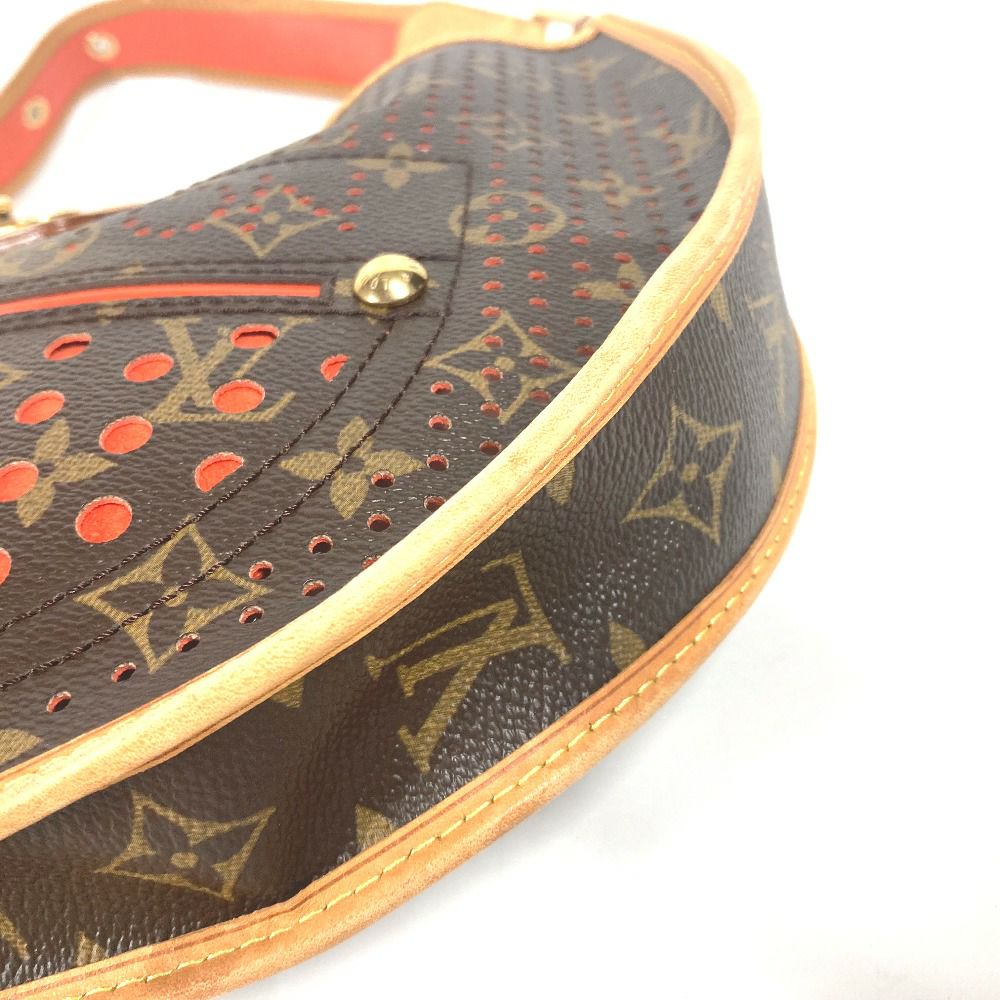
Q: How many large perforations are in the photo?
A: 11